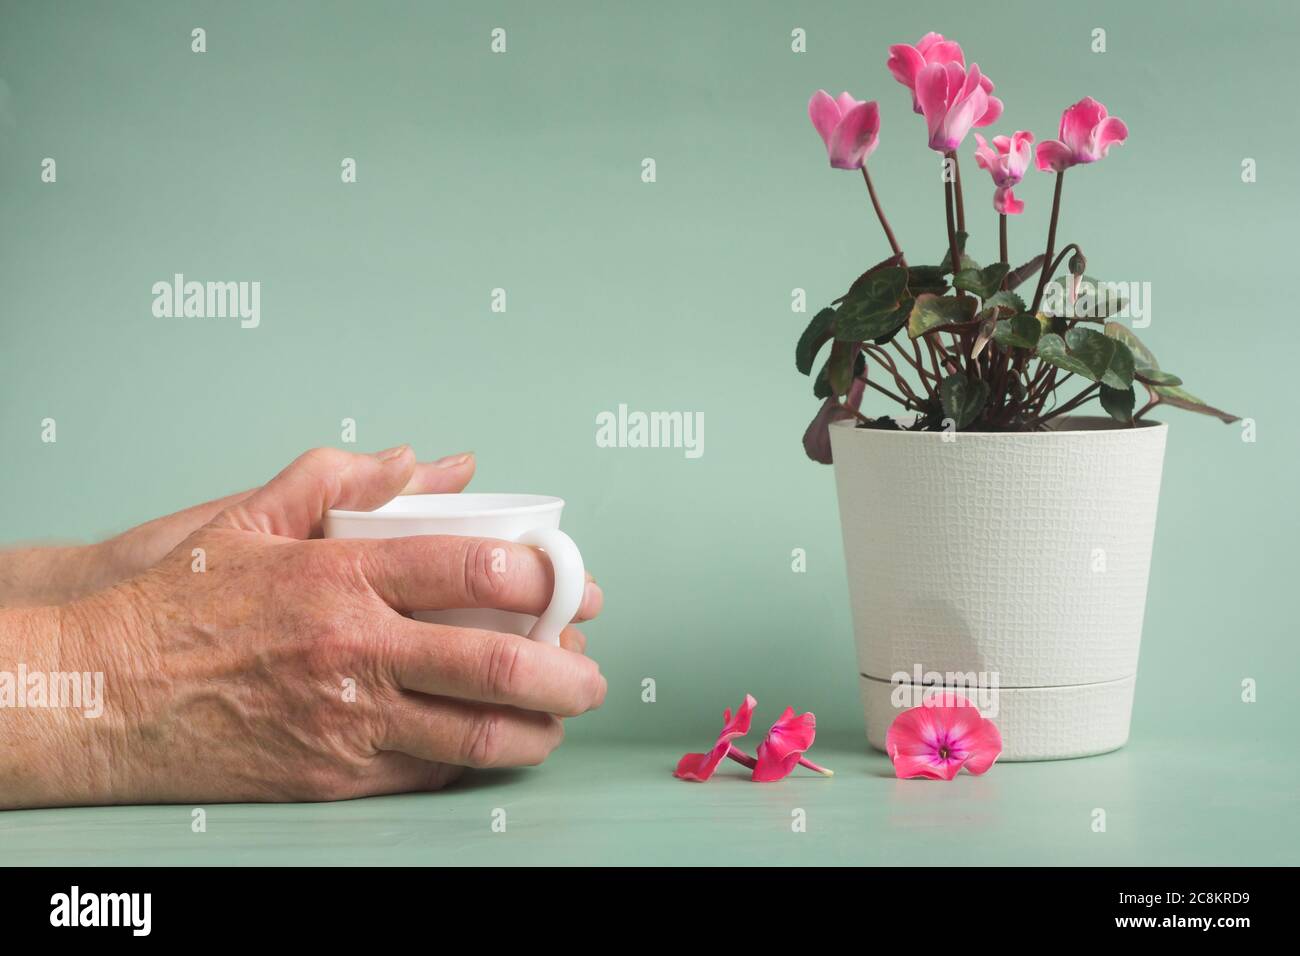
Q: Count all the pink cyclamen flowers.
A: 5